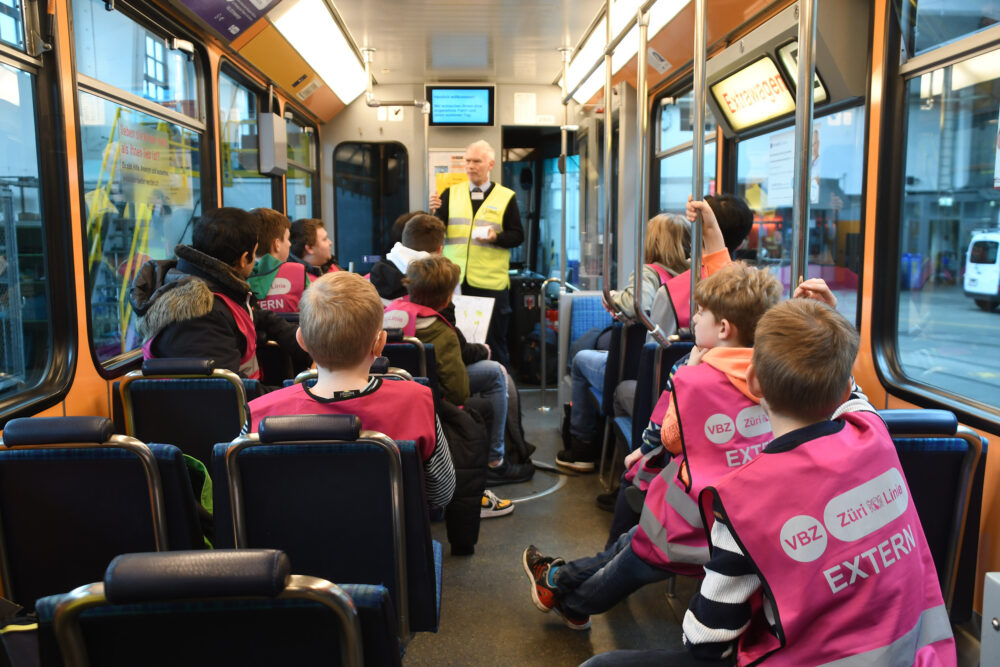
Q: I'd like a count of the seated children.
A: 11